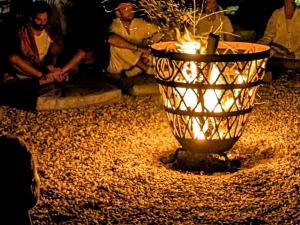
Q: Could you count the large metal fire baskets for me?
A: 1